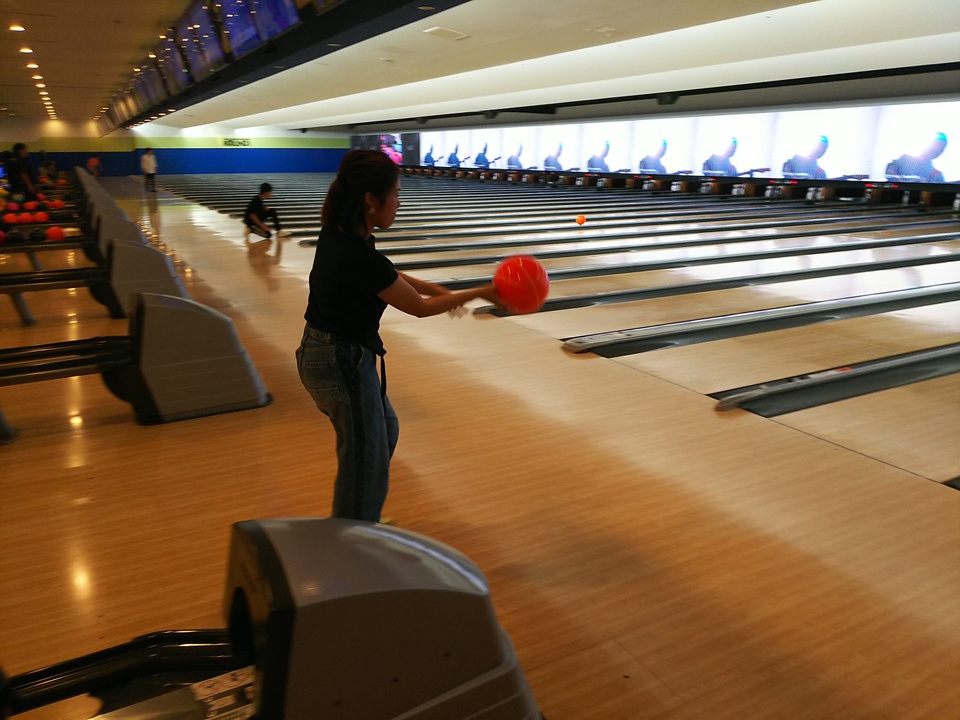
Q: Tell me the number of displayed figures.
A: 10